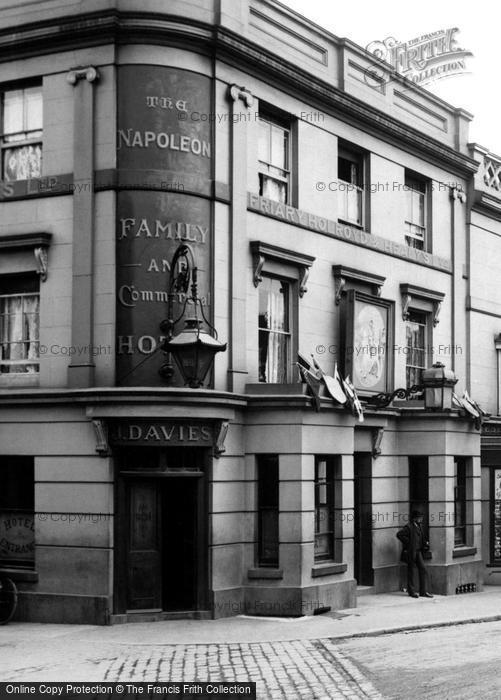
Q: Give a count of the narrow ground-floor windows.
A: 4